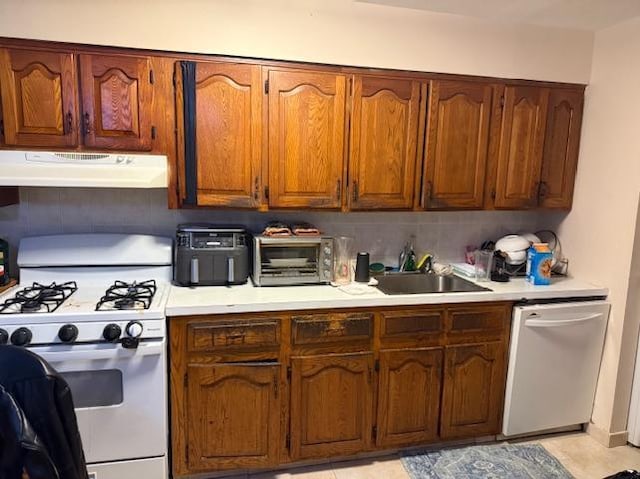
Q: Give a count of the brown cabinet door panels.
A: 12